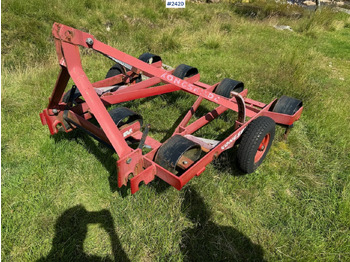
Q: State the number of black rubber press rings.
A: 7